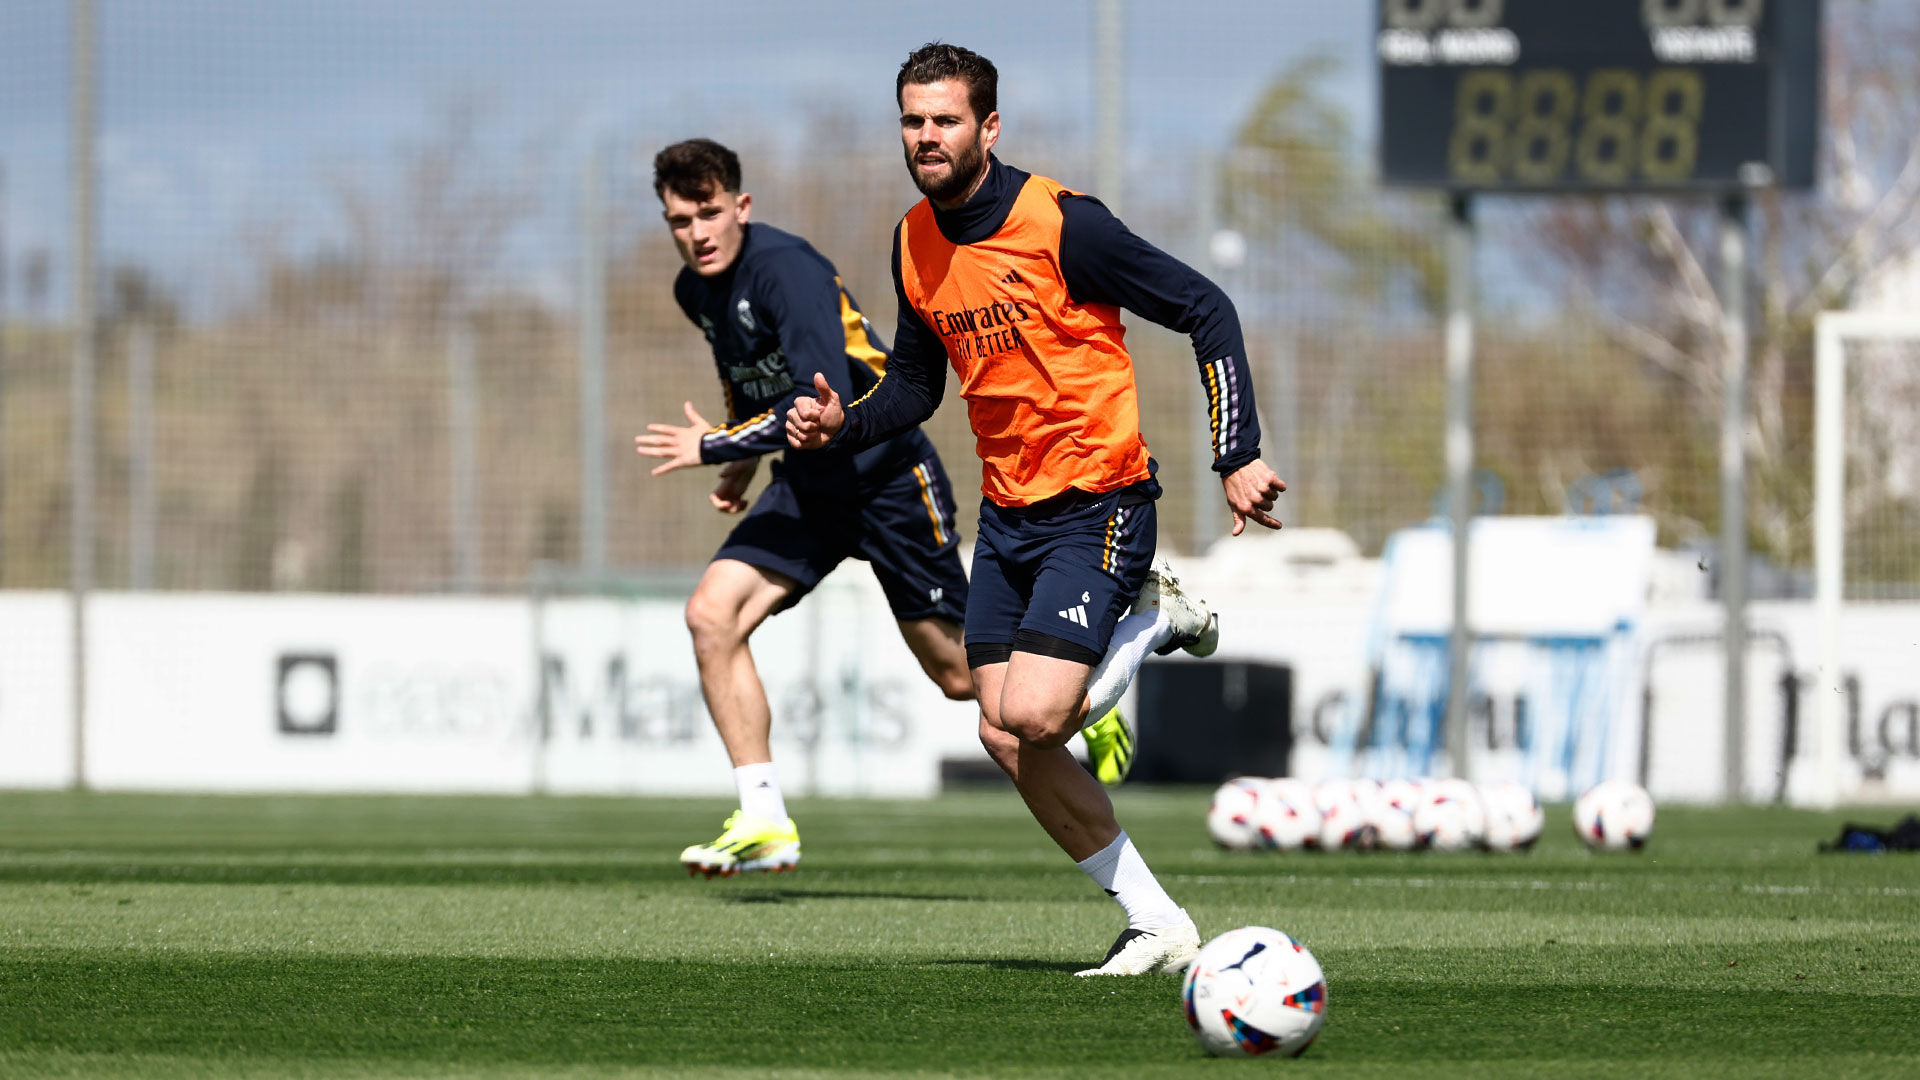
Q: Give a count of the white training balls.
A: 8